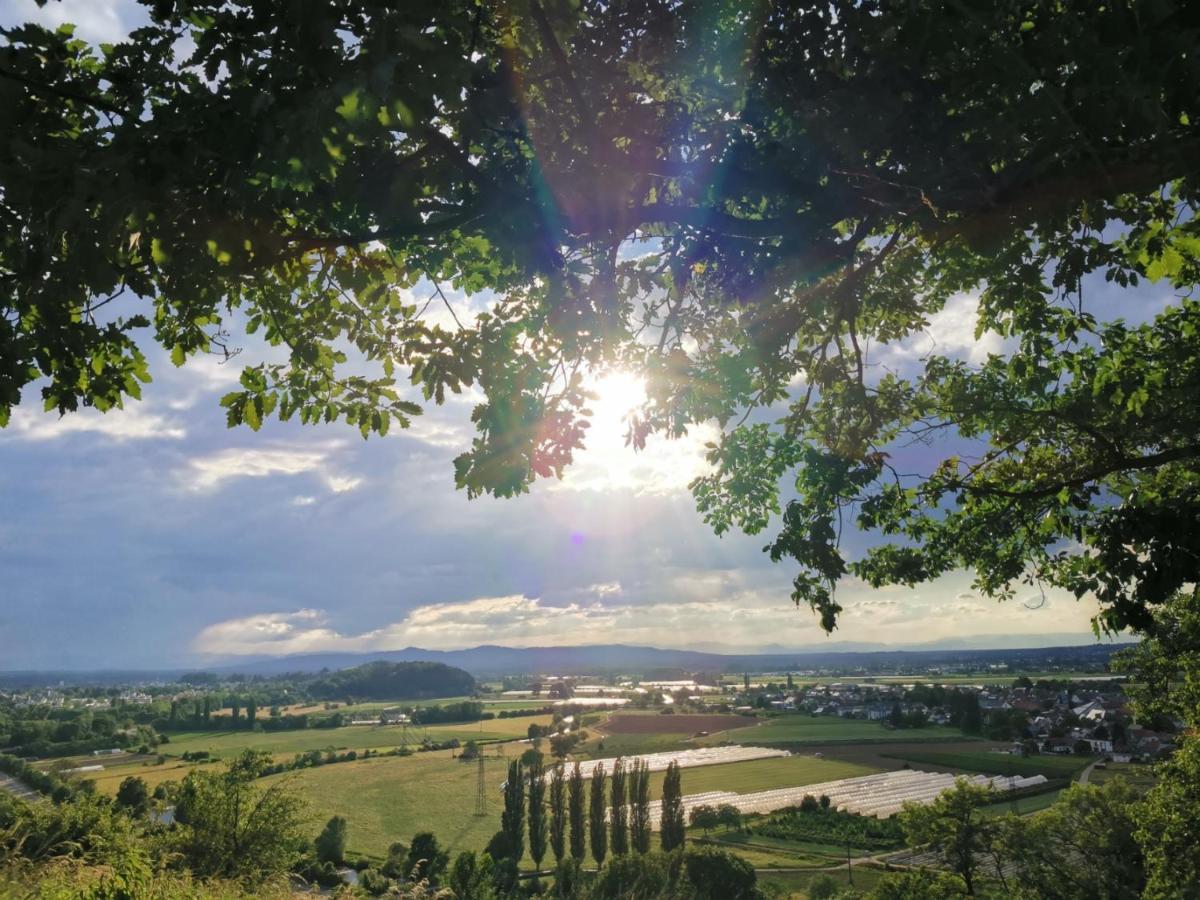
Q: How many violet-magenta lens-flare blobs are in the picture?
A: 1